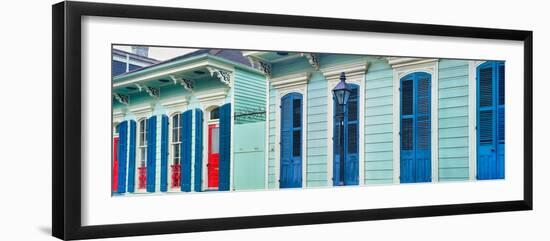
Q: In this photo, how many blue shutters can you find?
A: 15